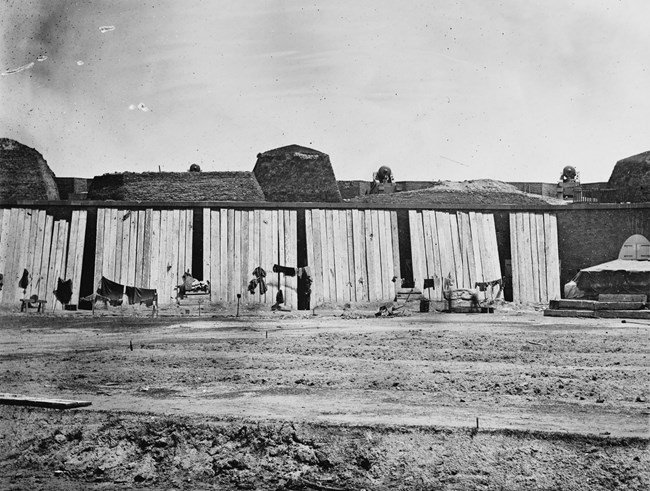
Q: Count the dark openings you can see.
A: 5